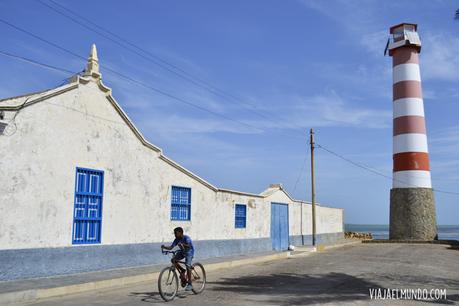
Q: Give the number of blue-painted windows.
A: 3